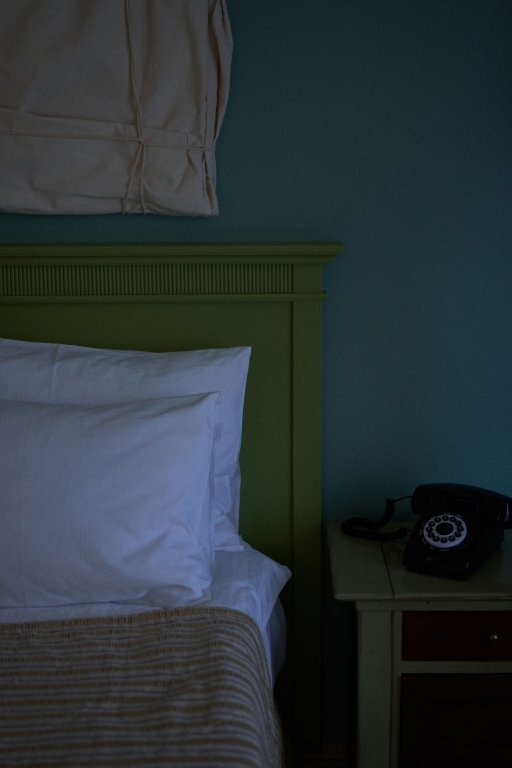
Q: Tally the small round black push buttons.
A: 12